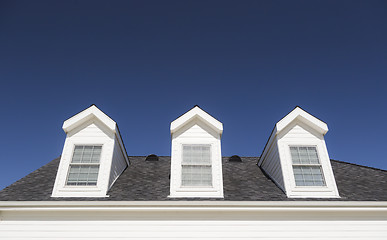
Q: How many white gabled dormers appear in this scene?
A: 3